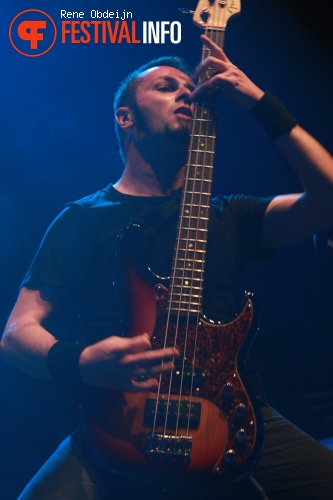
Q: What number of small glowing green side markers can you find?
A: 2